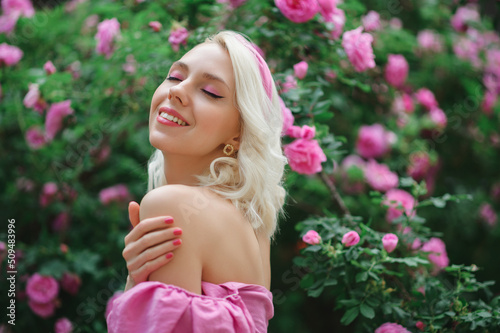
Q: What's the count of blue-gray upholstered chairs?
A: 0